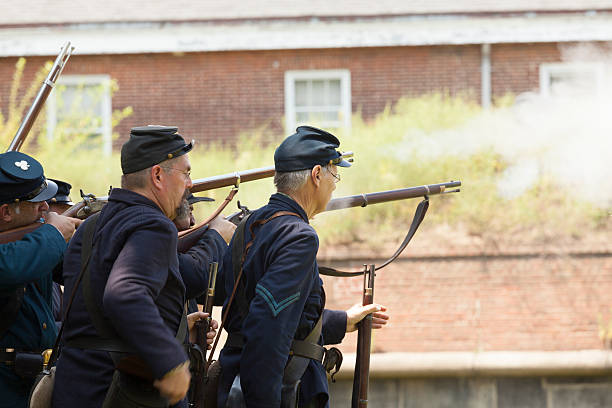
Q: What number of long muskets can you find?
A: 5